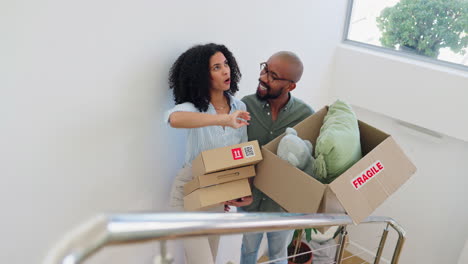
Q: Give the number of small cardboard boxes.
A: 3